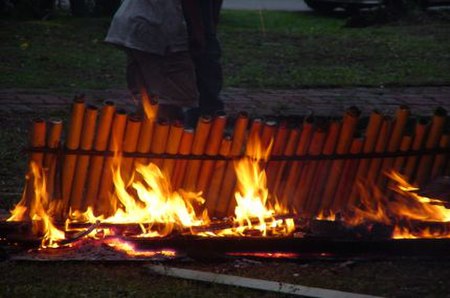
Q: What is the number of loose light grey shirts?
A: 1